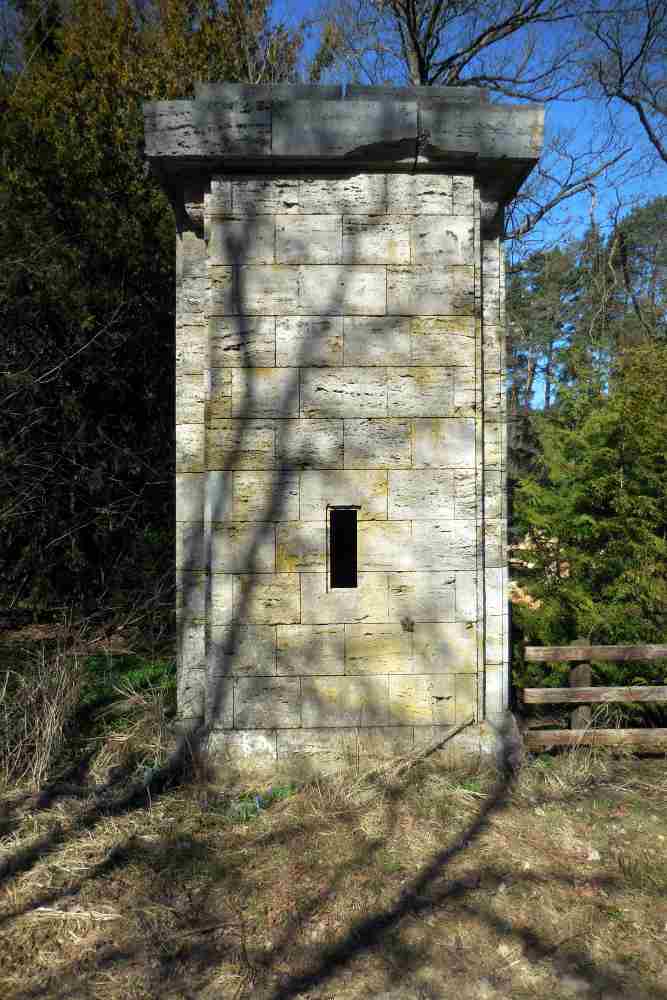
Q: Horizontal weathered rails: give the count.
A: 3